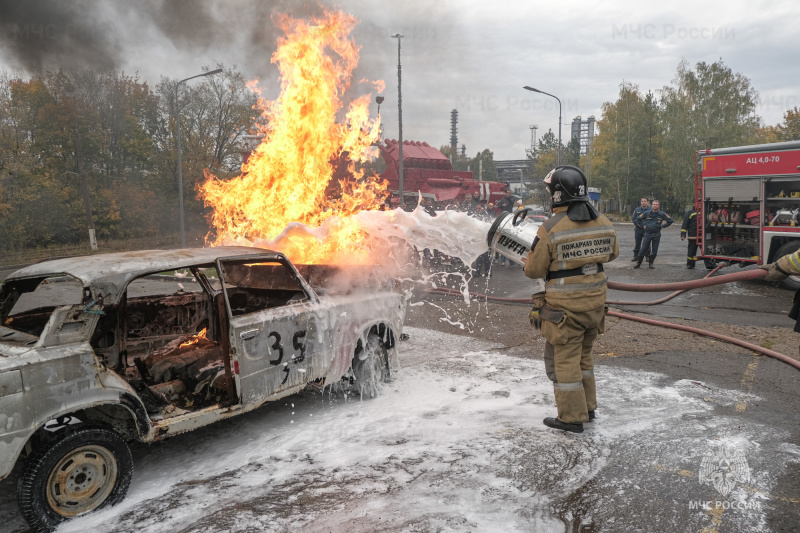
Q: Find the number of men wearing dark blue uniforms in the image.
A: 2